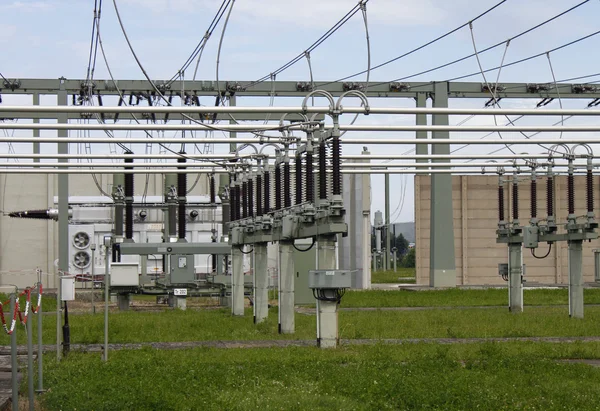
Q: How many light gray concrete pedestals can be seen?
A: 6